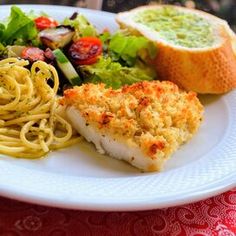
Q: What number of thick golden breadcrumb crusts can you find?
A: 1